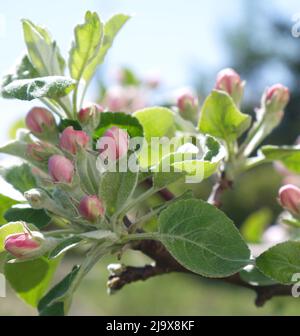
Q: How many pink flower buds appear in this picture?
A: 12